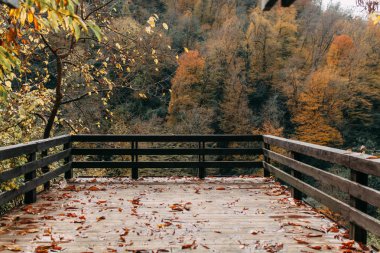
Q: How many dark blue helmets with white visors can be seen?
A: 0